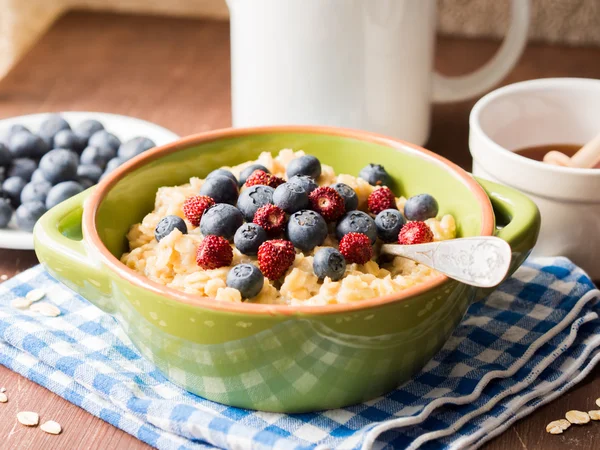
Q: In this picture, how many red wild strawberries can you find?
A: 9